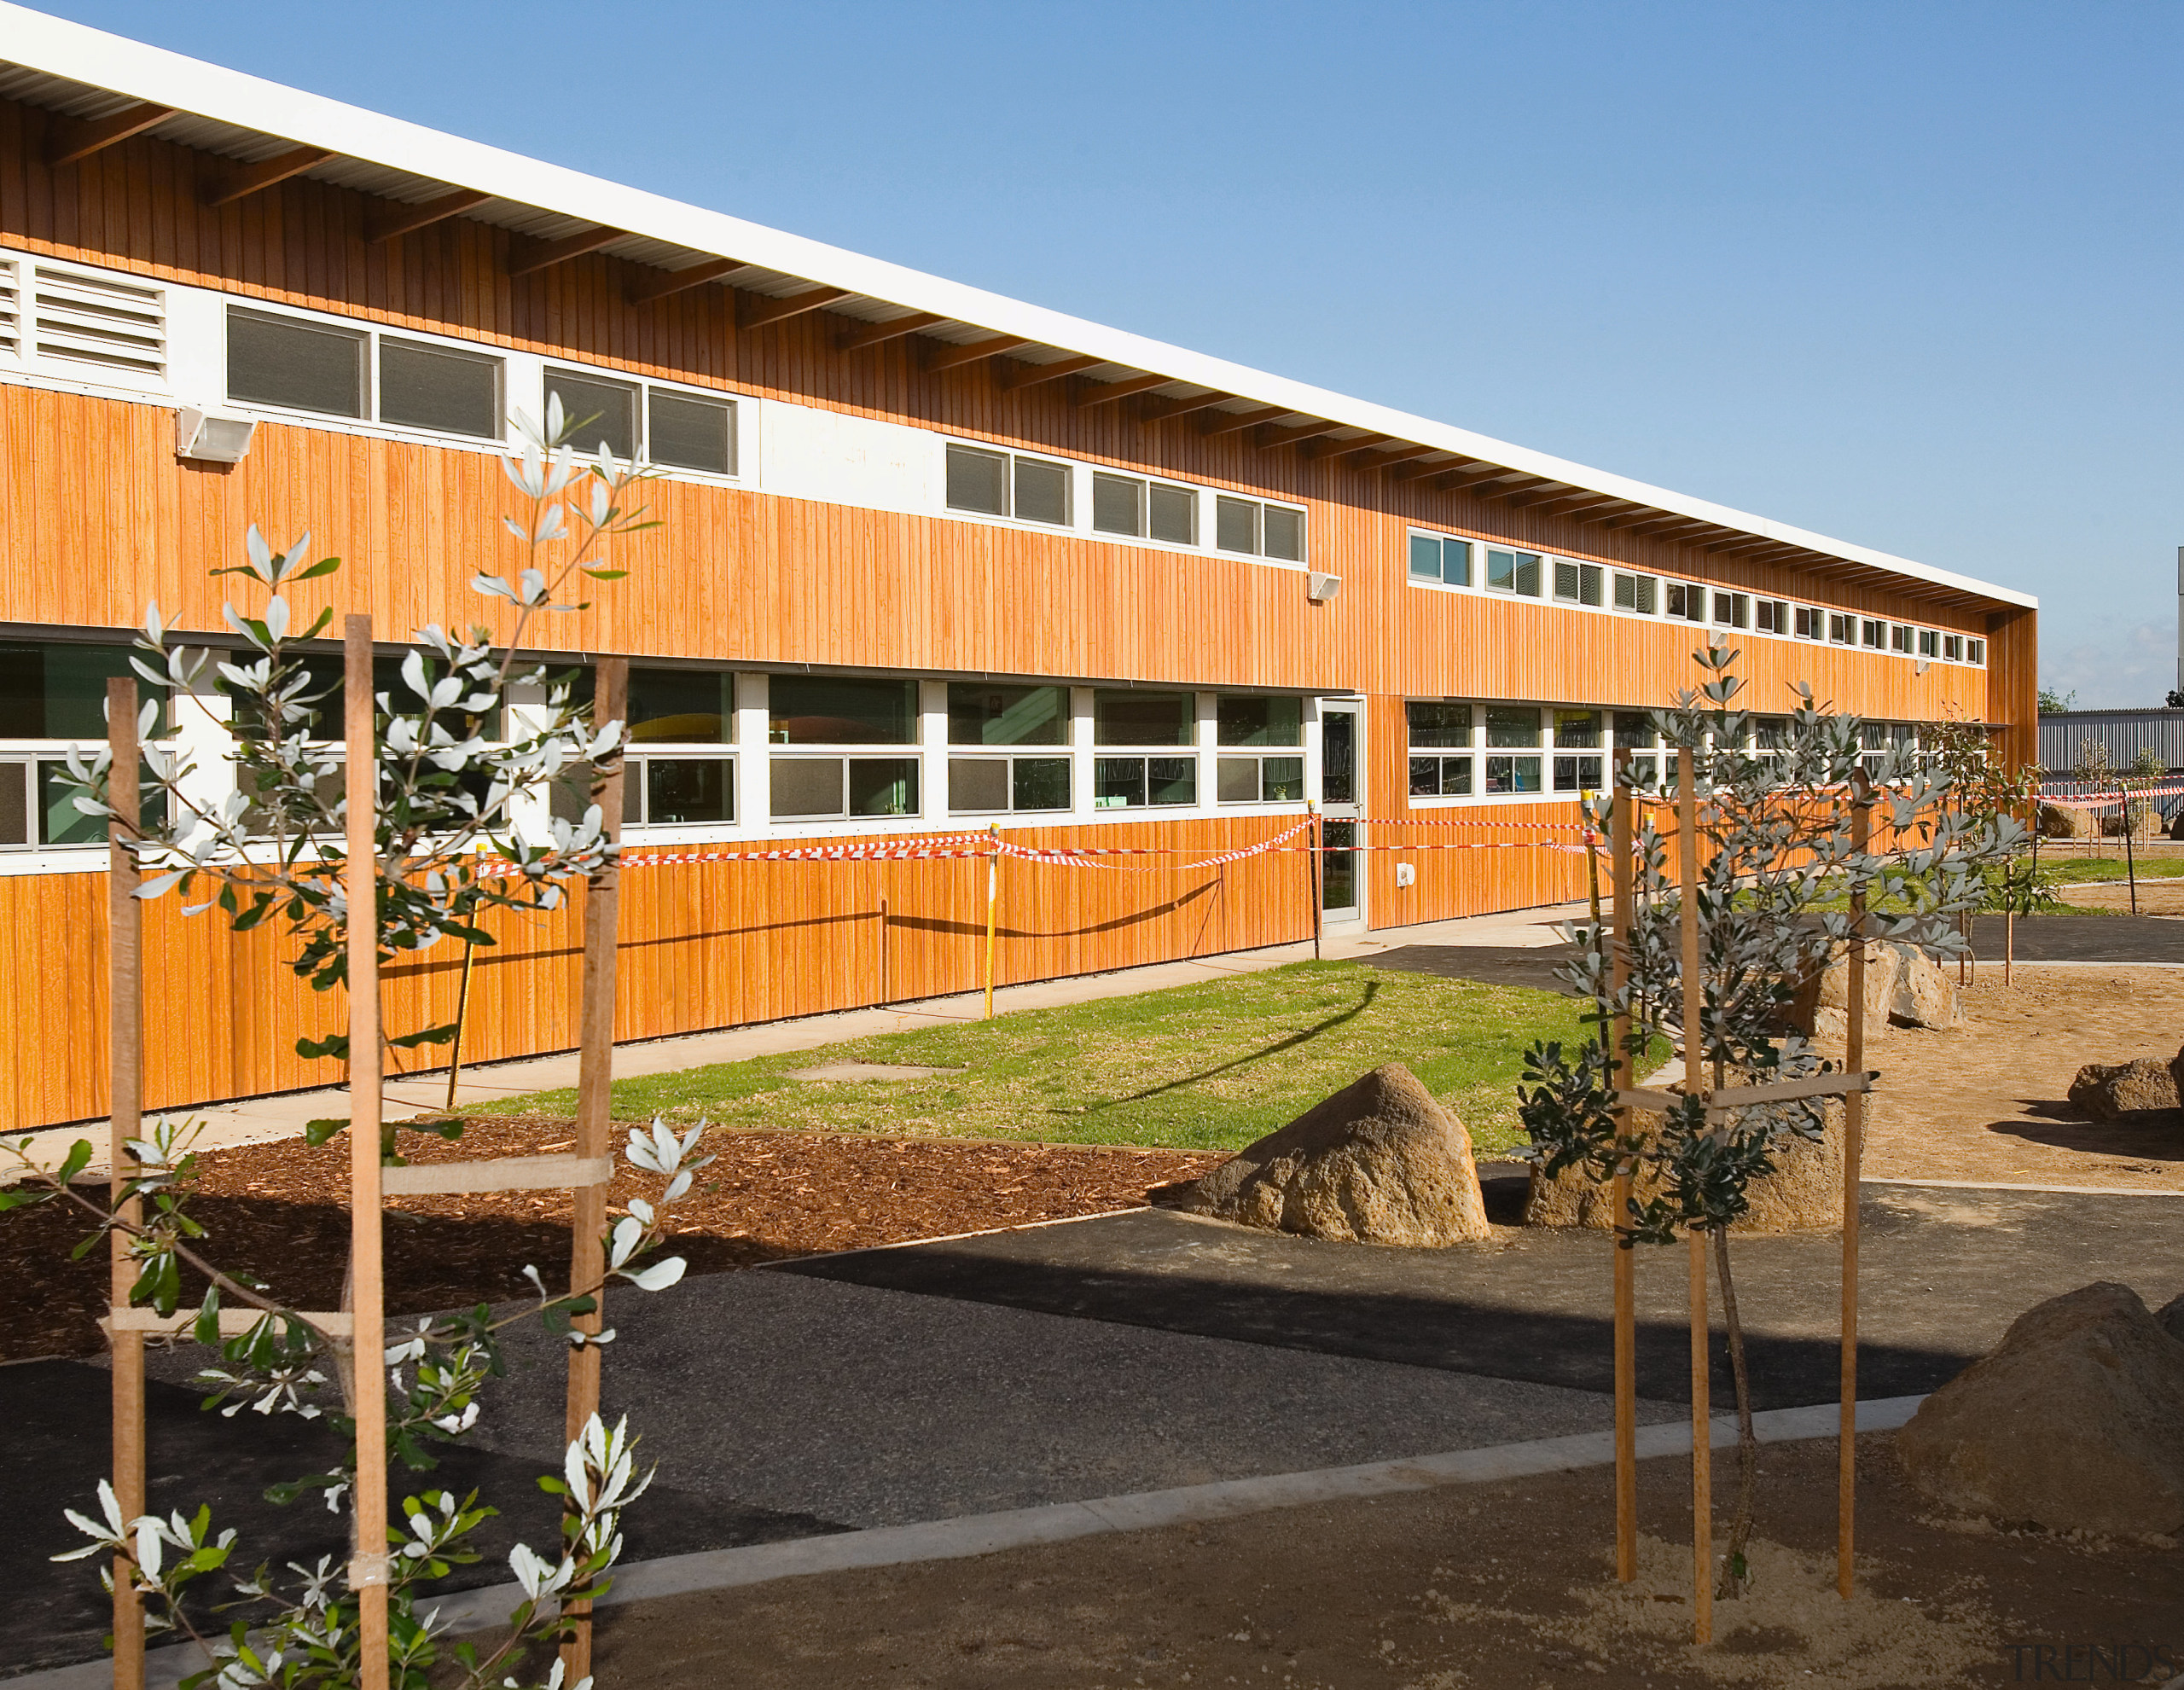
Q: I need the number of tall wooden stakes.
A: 6